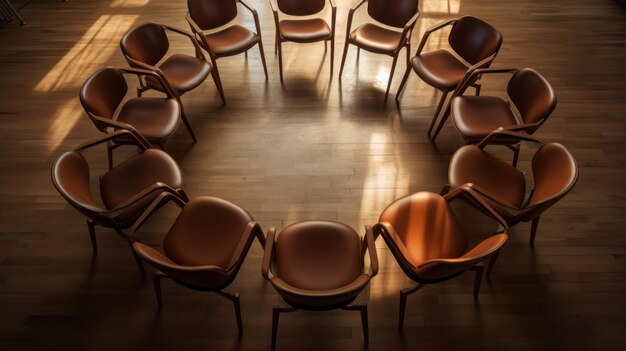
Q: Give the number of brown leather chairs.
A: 12